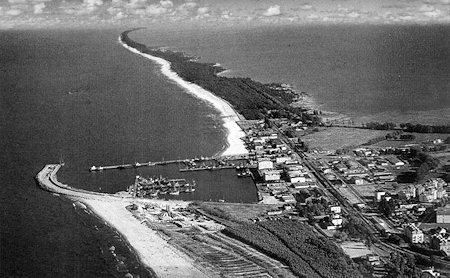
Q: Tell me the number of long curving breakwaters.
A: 1